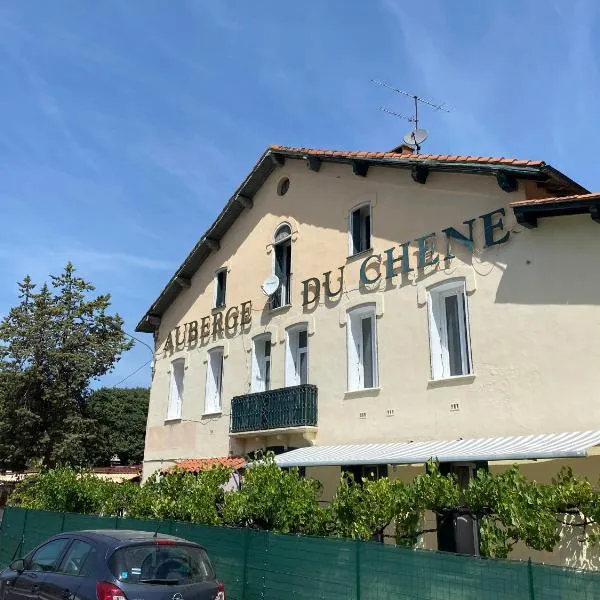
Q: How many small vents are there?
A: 3